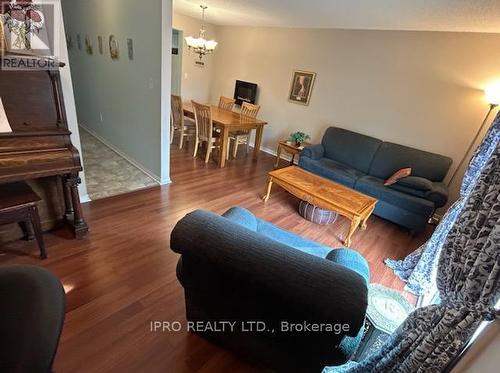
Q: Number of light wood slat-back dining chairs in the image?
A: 4